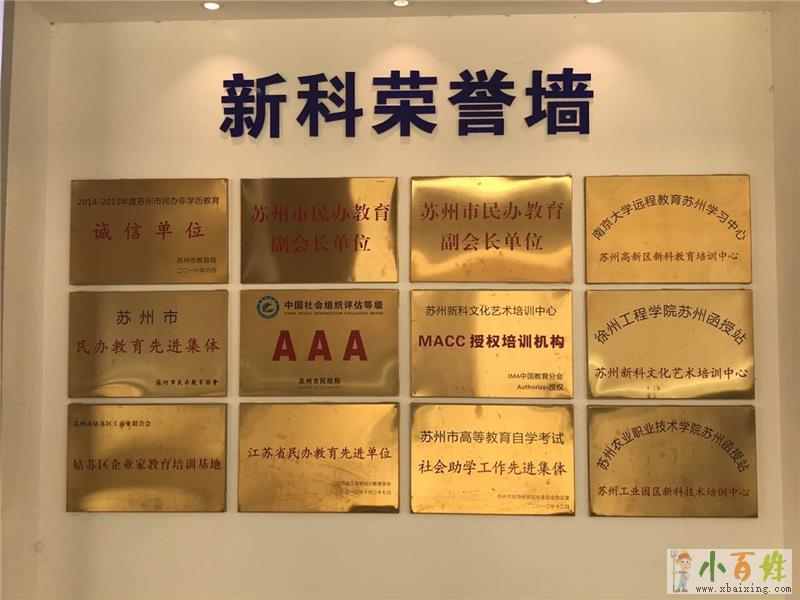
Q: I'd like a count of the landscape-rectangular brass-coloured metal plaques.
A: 12